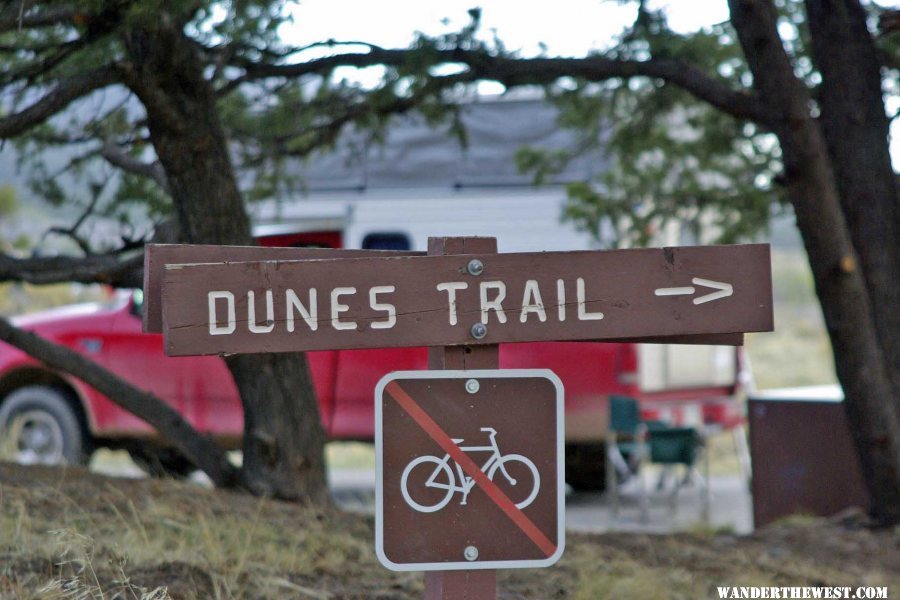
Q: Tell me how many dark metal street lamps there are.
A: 0